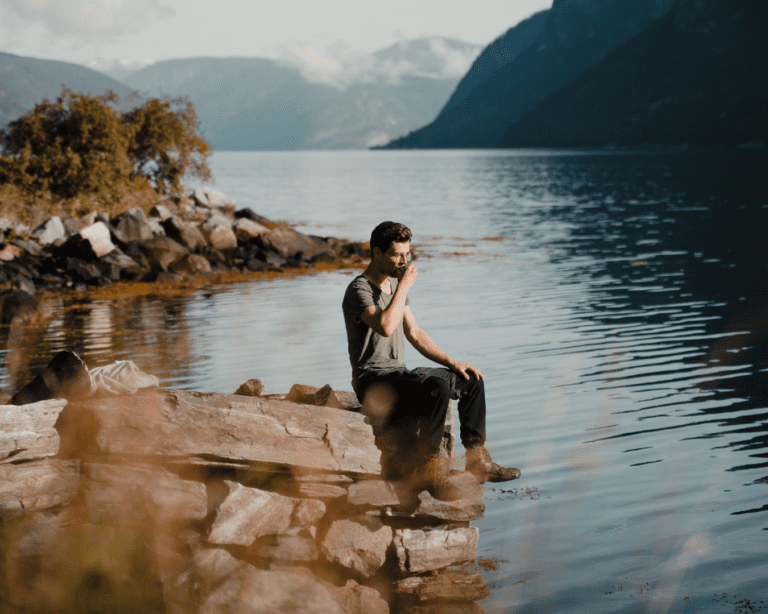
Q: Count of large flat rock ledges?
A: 1